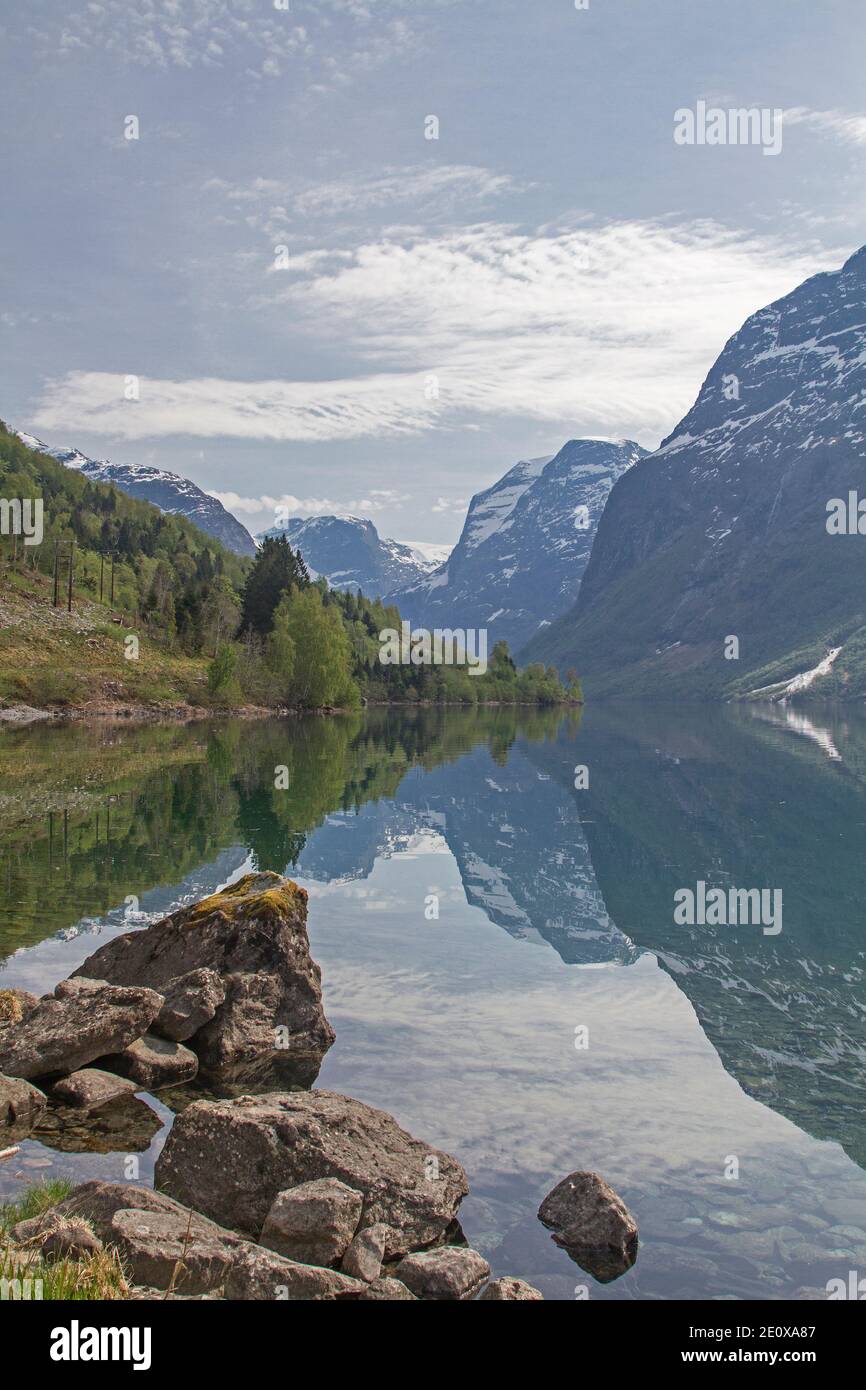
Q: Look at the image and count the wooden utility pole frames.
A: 2